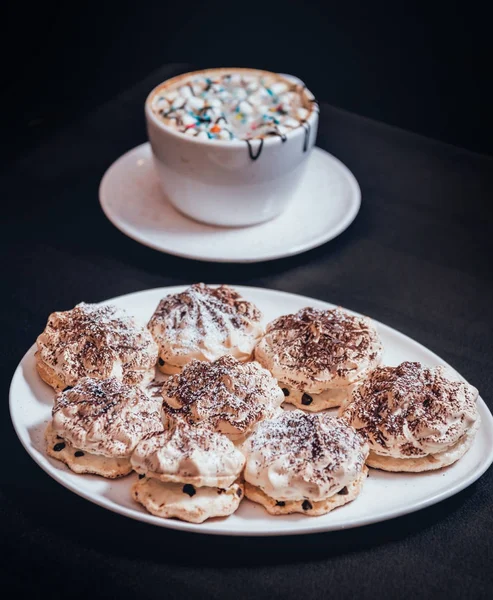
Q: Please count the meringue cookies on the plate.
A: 8